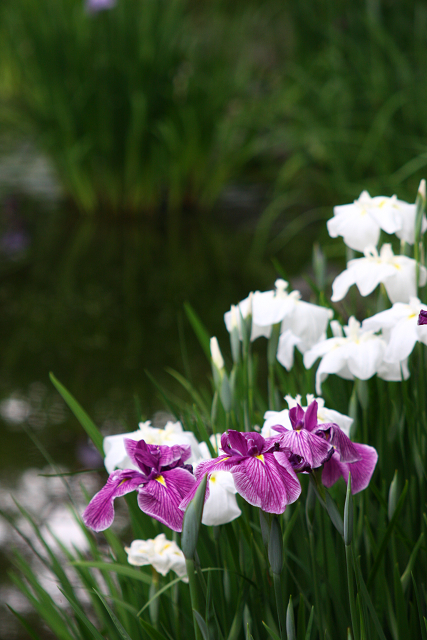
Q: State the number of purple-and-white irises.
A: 3